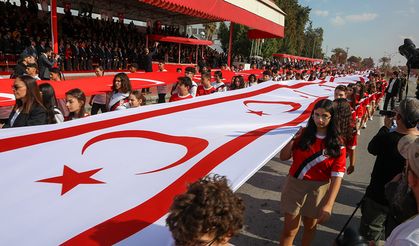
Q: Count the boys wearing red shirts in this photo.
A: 2